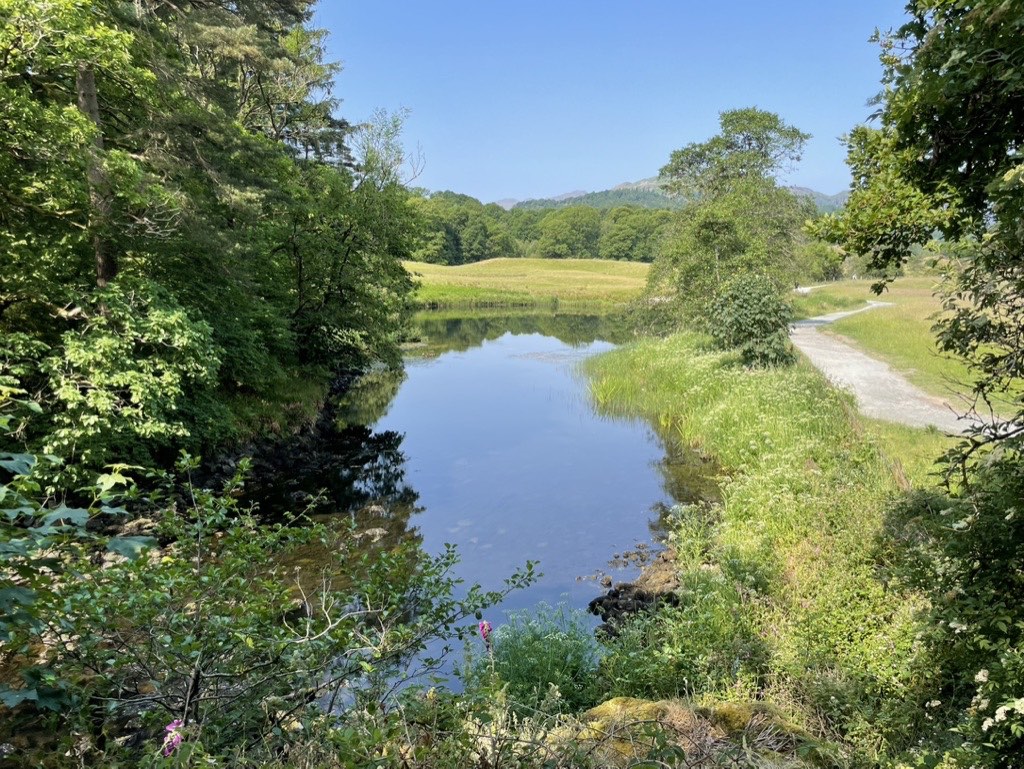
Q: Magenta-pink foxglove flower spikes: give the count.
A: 2